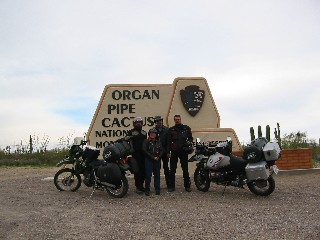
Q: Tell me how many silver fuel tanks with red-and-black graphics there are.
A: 1